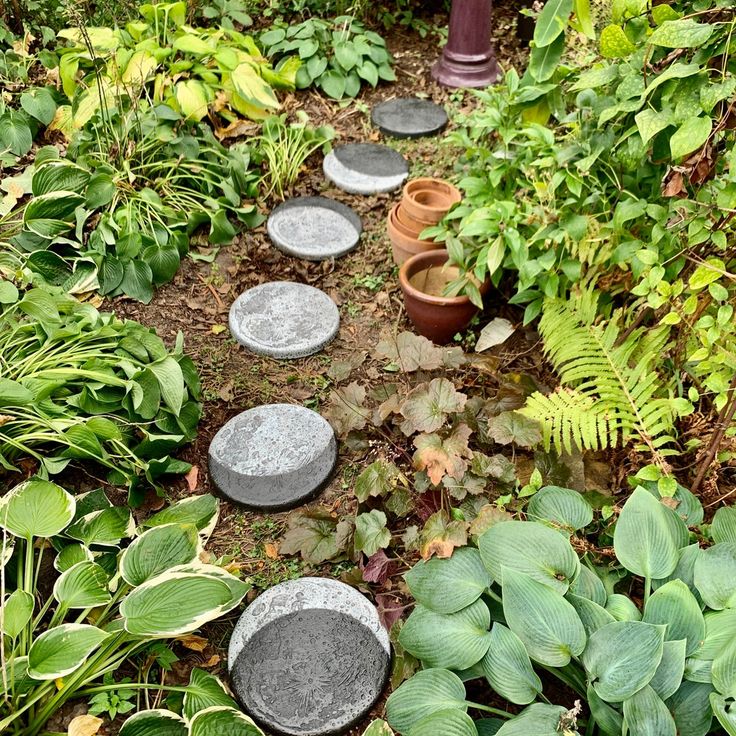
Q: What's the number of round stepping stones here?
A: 6